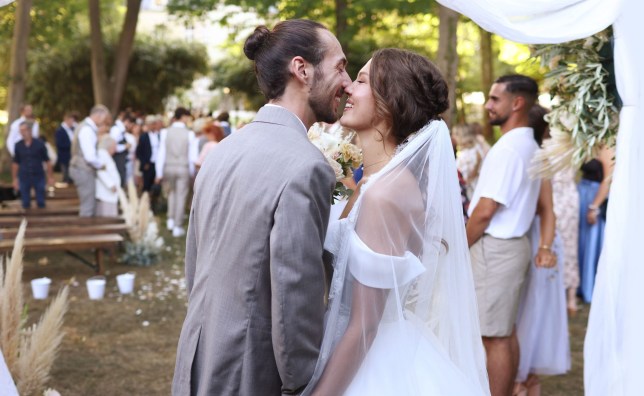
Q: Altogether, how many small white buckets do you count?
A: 3